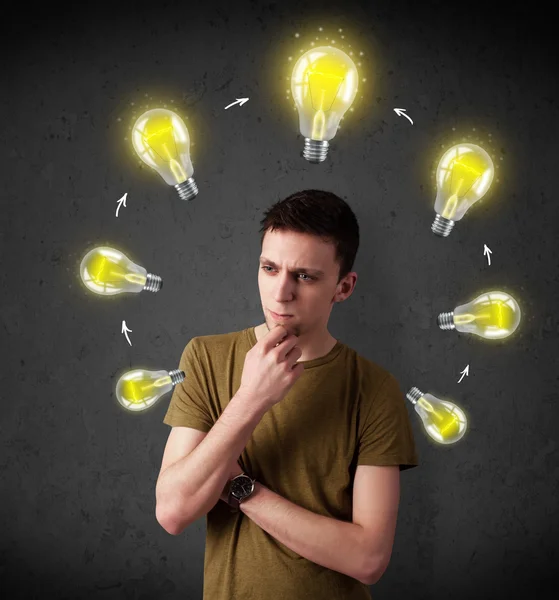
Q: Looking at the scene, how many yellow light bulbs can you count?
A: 7